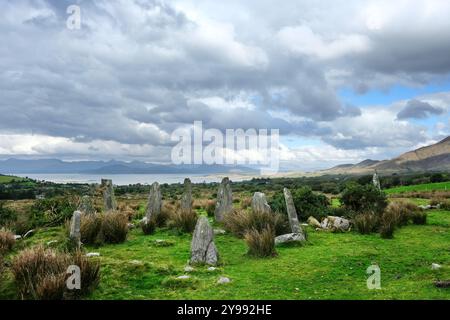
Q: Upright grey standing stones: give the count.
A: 10